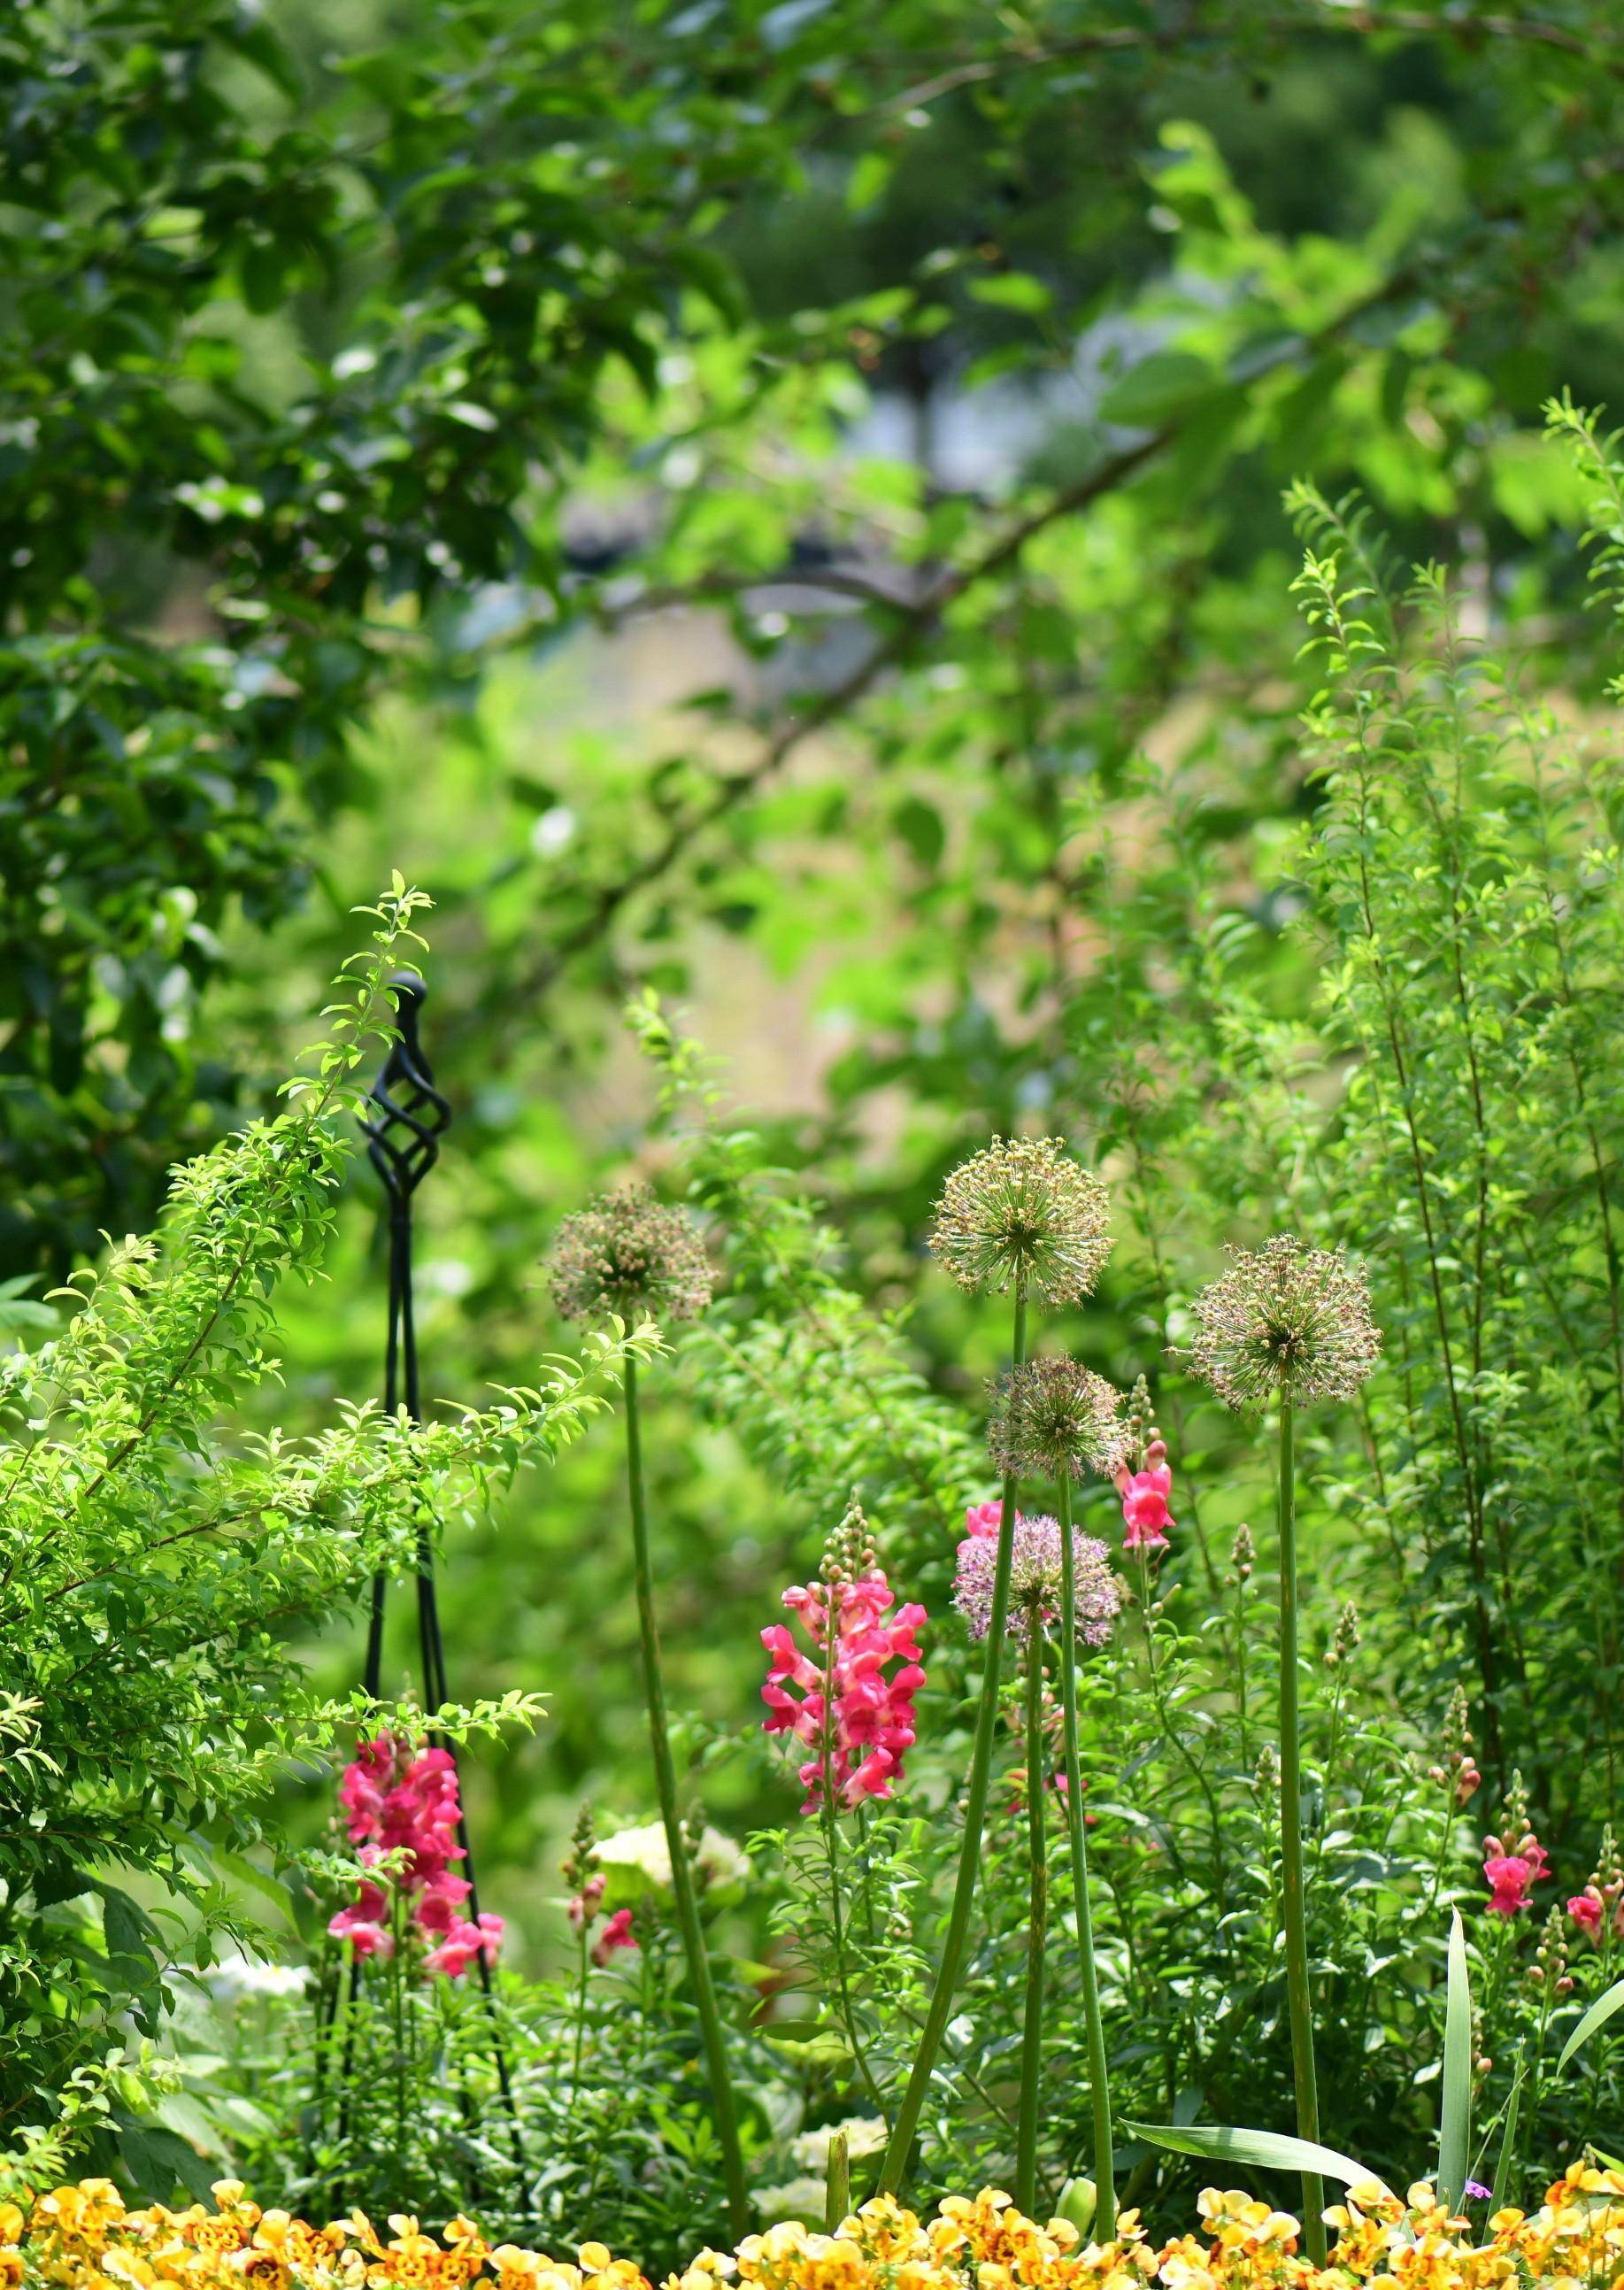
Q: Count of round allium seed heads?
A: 5